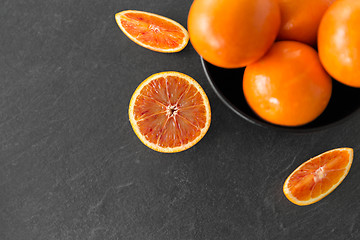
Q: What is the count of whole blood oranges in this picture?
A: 4